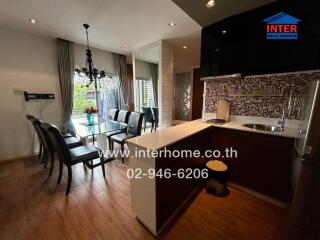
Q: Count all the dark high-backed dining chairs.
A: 6